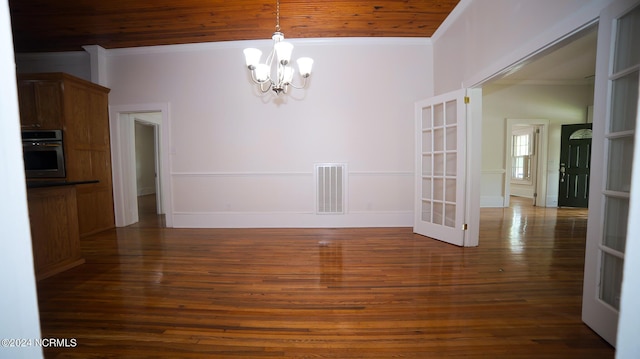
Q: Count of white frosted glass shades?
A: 5